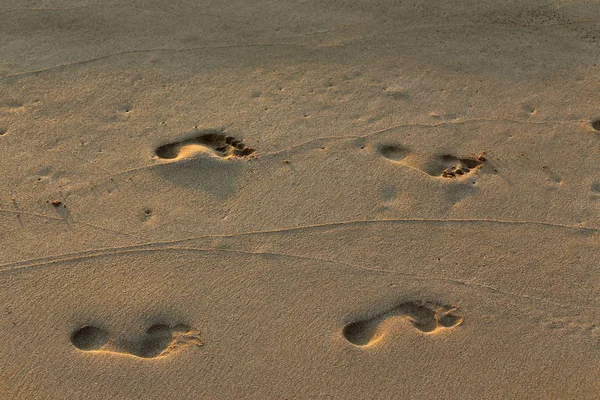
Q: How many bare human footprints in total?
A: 4